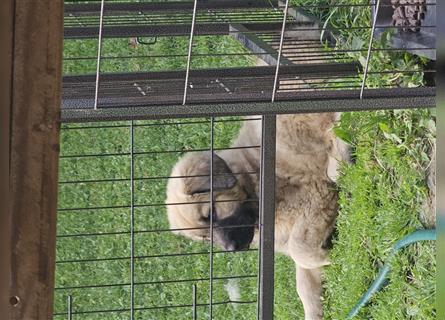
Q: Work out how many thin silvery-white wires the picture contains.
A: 4